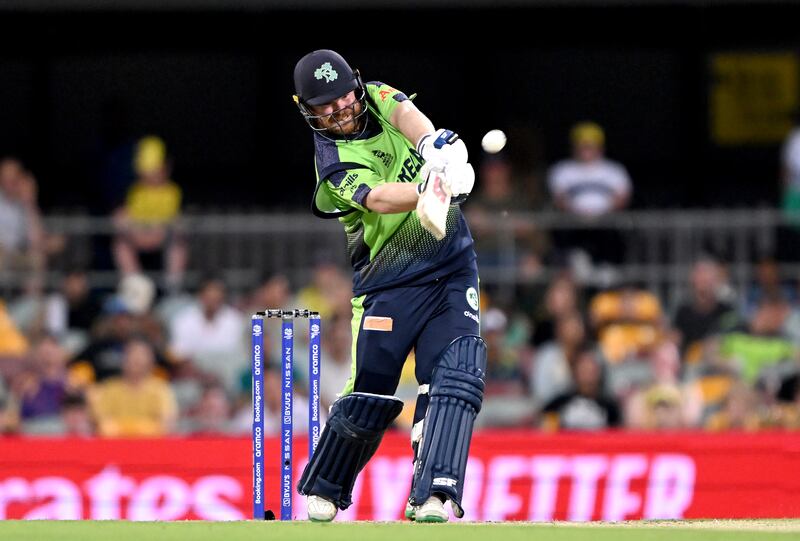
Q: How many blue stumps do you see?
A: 3